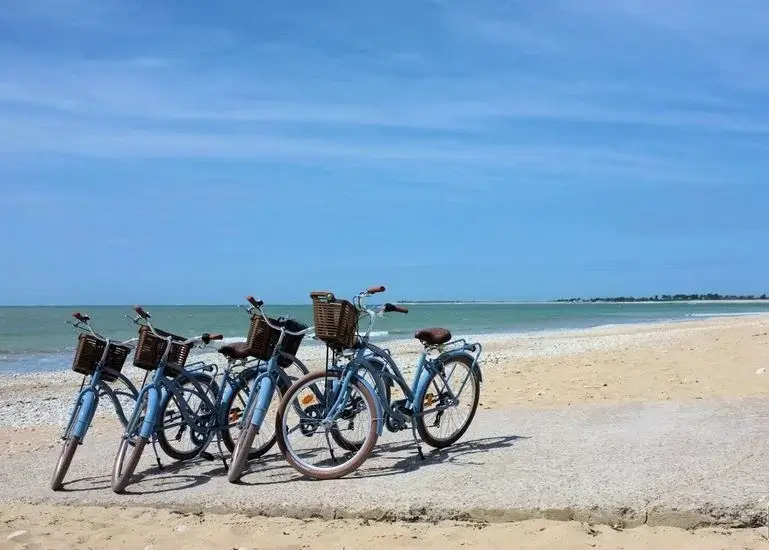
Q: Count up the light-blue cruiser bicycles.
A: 4